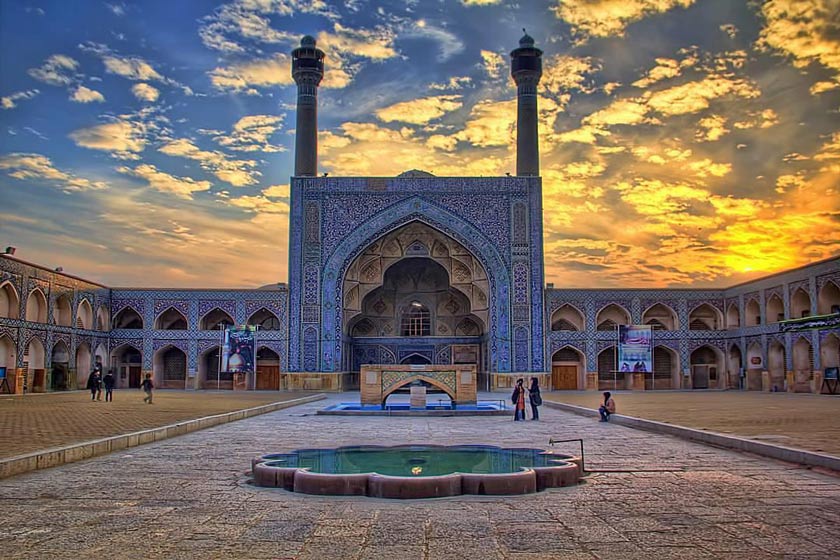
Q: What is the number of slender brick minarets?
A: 2